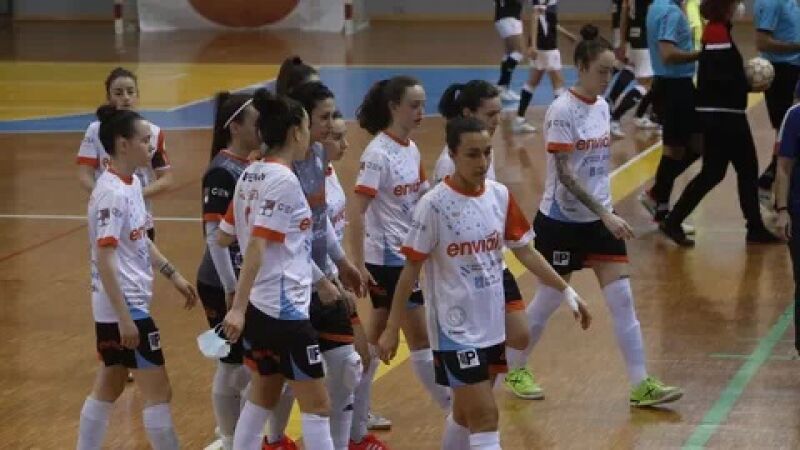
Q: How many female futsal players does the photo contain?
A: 11